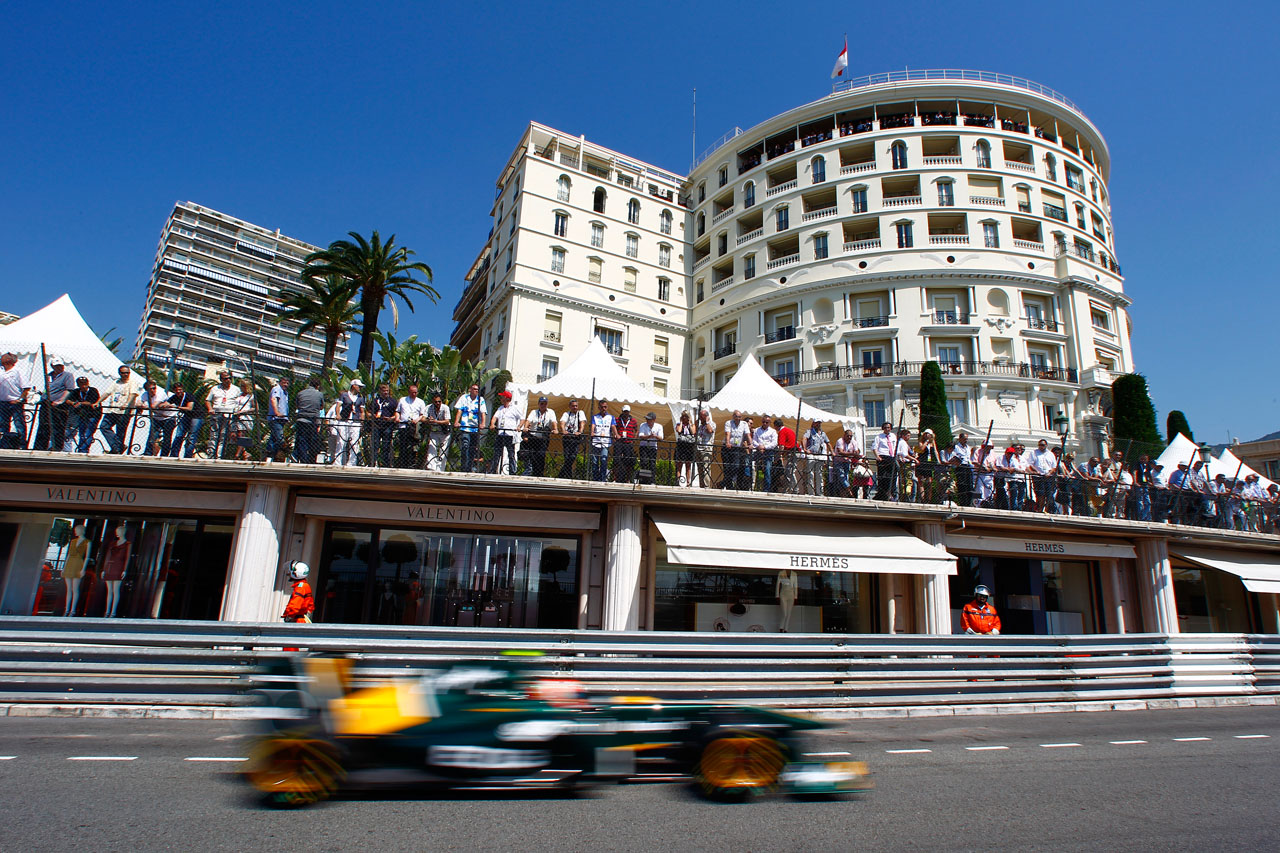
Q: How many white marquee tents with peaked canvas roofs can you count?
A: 5